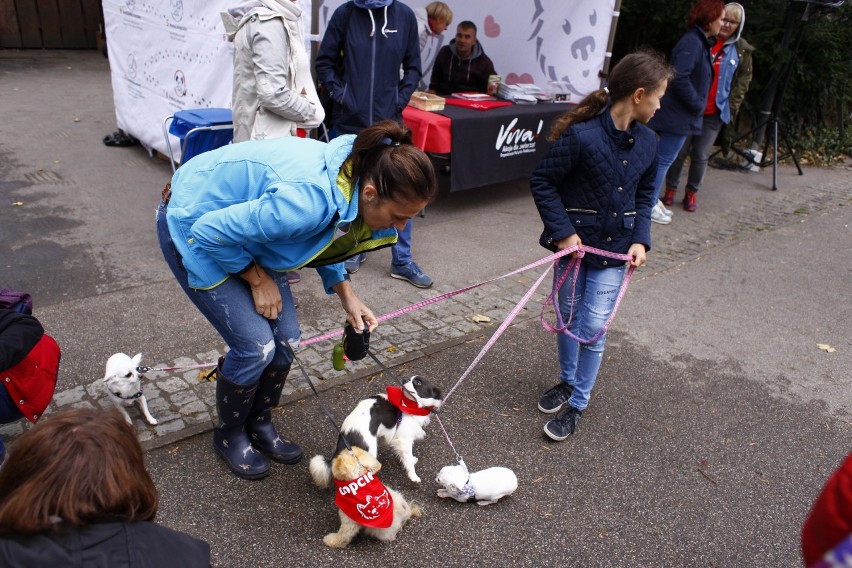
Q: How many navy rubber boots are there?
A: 2